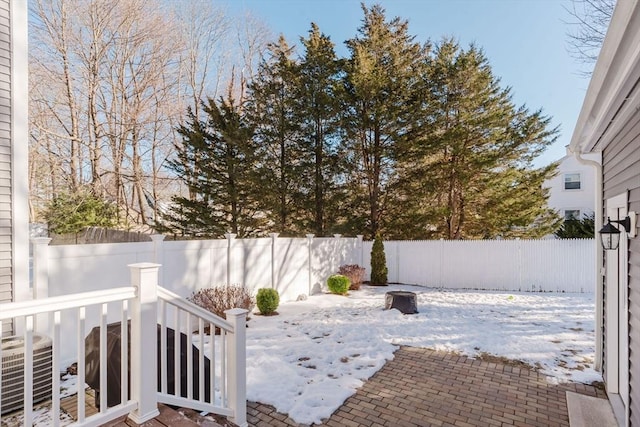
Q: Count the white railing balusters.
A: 11